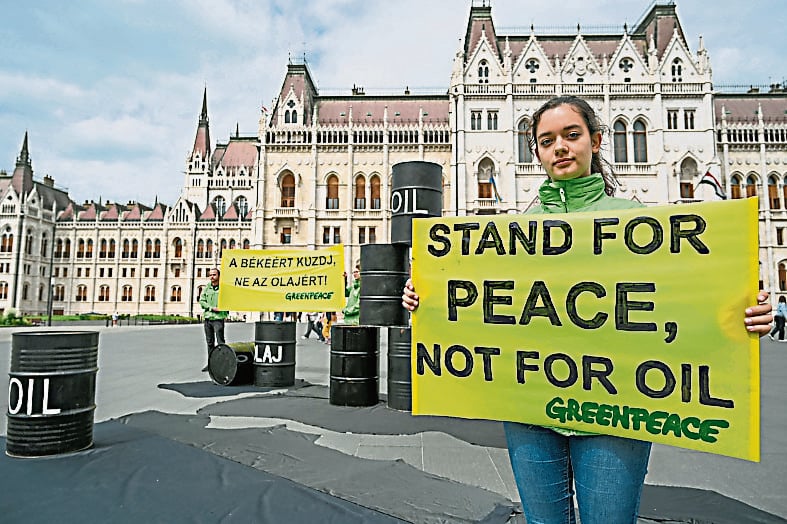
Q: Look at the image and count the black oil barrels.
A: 7